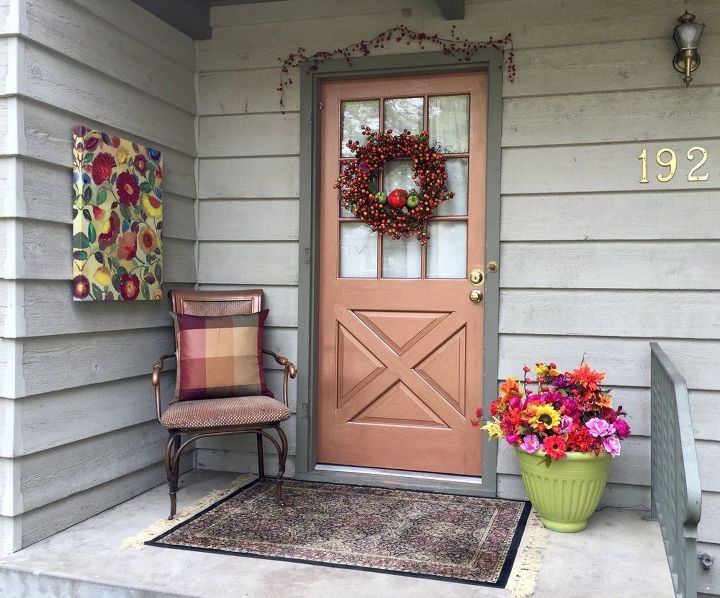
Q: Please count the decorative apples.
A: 3